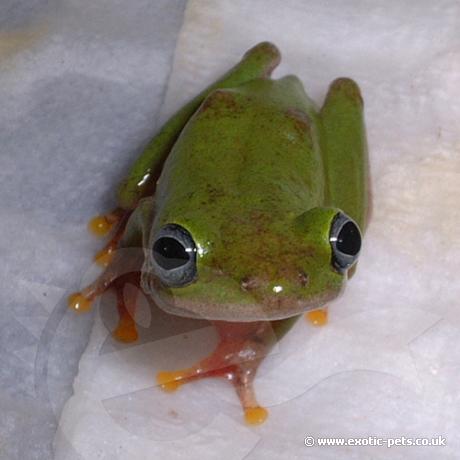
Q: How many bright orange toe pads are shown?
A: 7